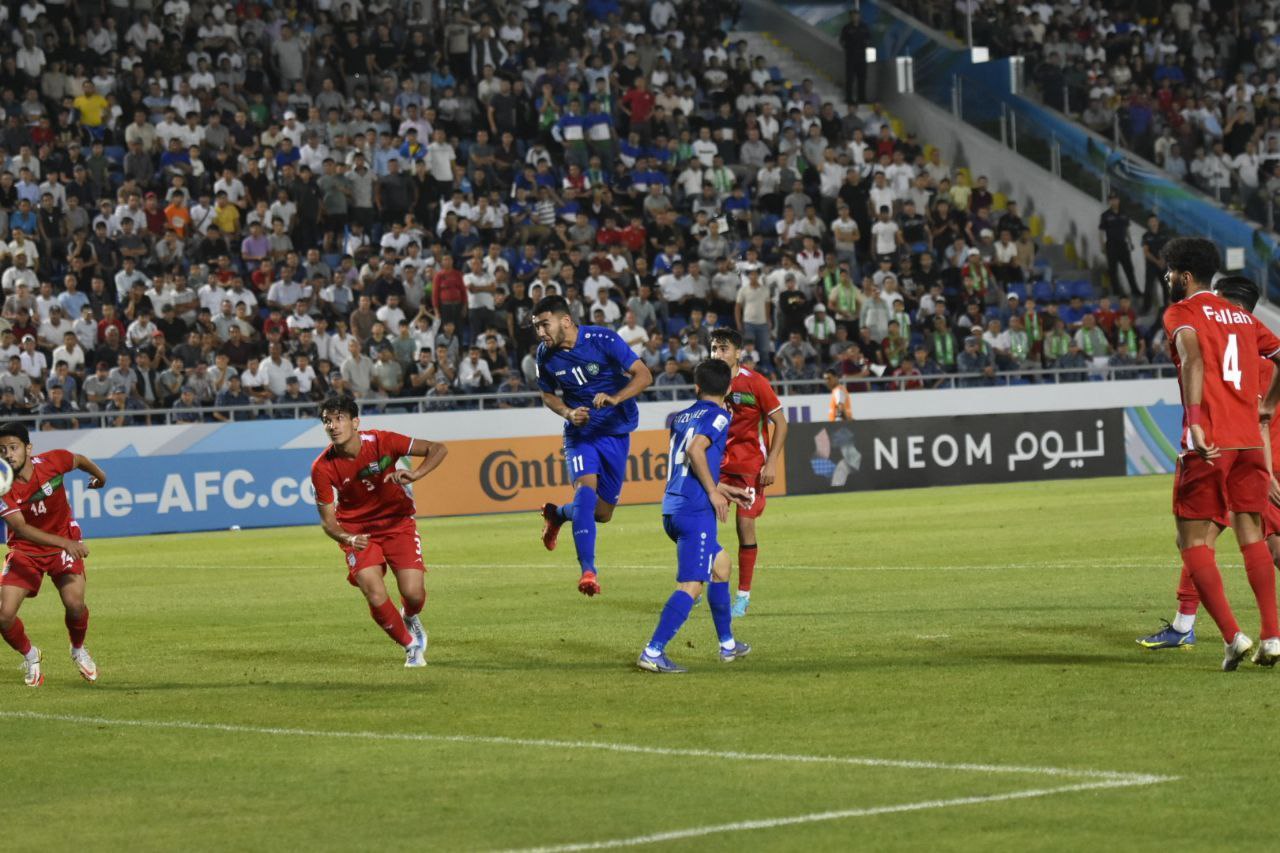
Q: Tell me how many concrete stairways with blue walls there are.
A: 1